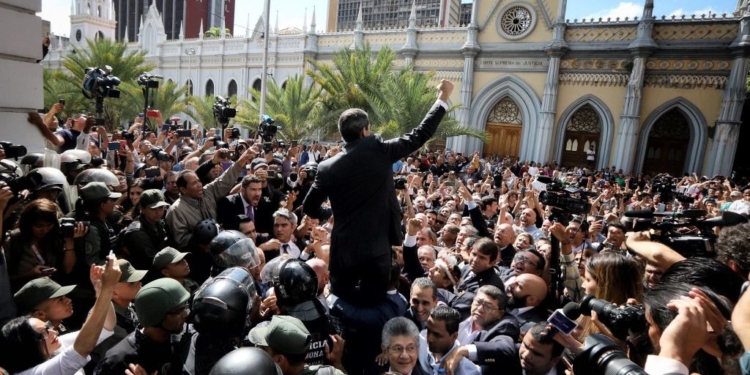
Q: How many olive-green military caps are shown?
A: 6